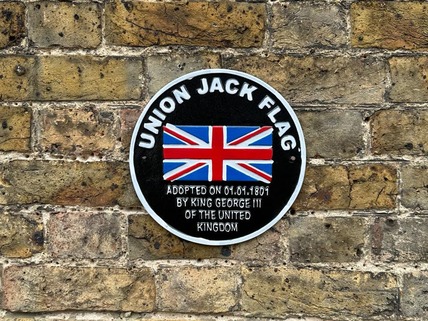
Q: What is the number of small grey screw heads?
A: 2